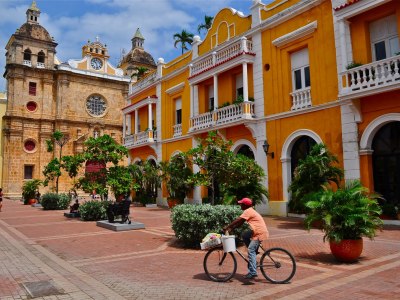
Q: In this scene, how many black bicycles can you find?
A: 1